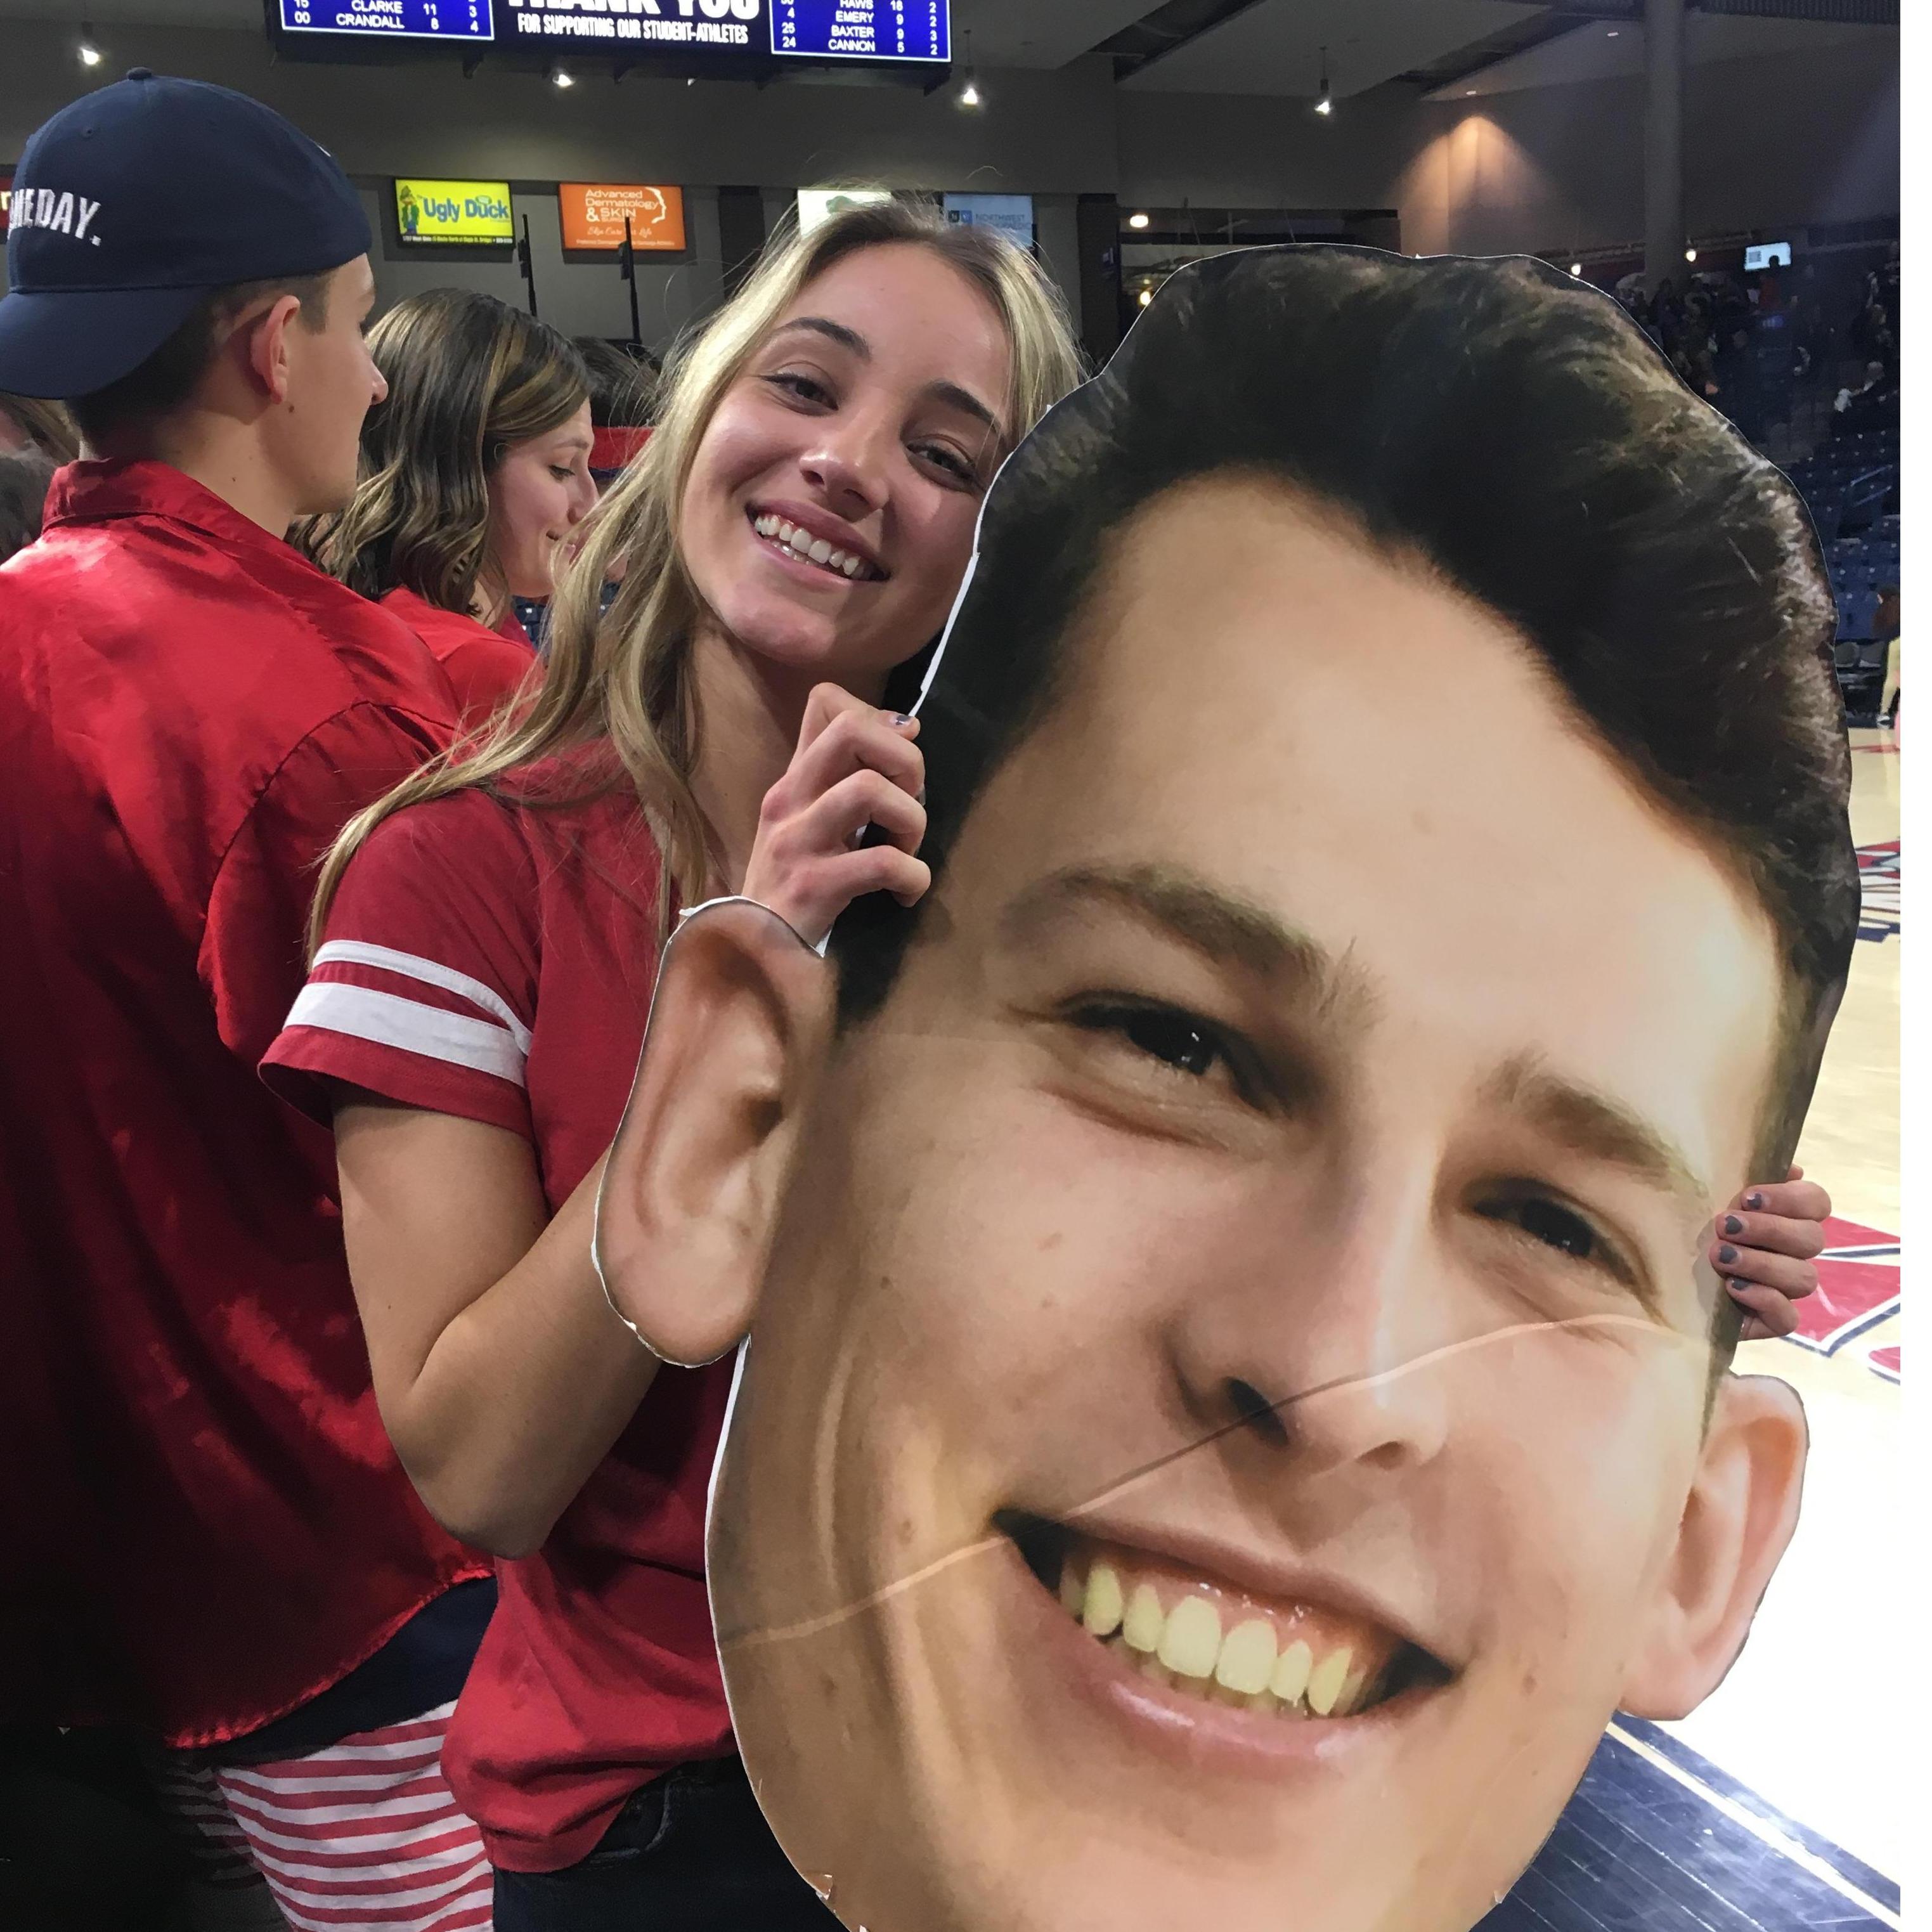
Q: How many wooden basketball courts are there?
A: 1